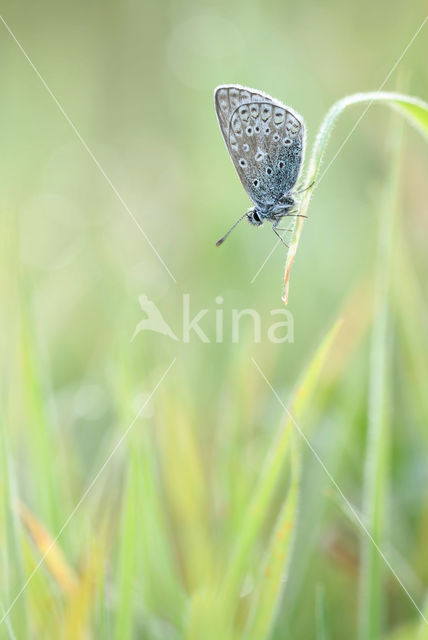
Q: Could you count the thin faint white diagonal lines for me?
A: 4